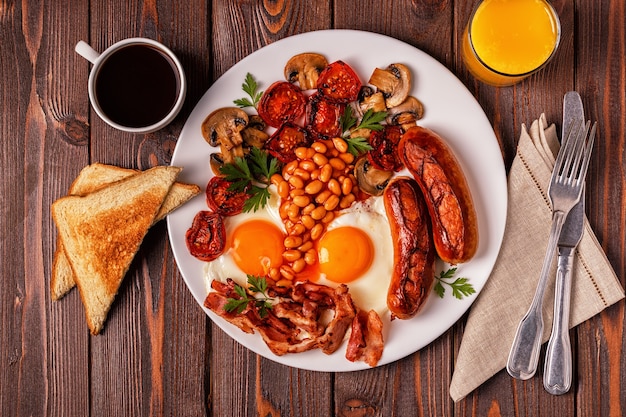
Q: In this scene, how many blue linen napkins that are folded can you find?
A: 0